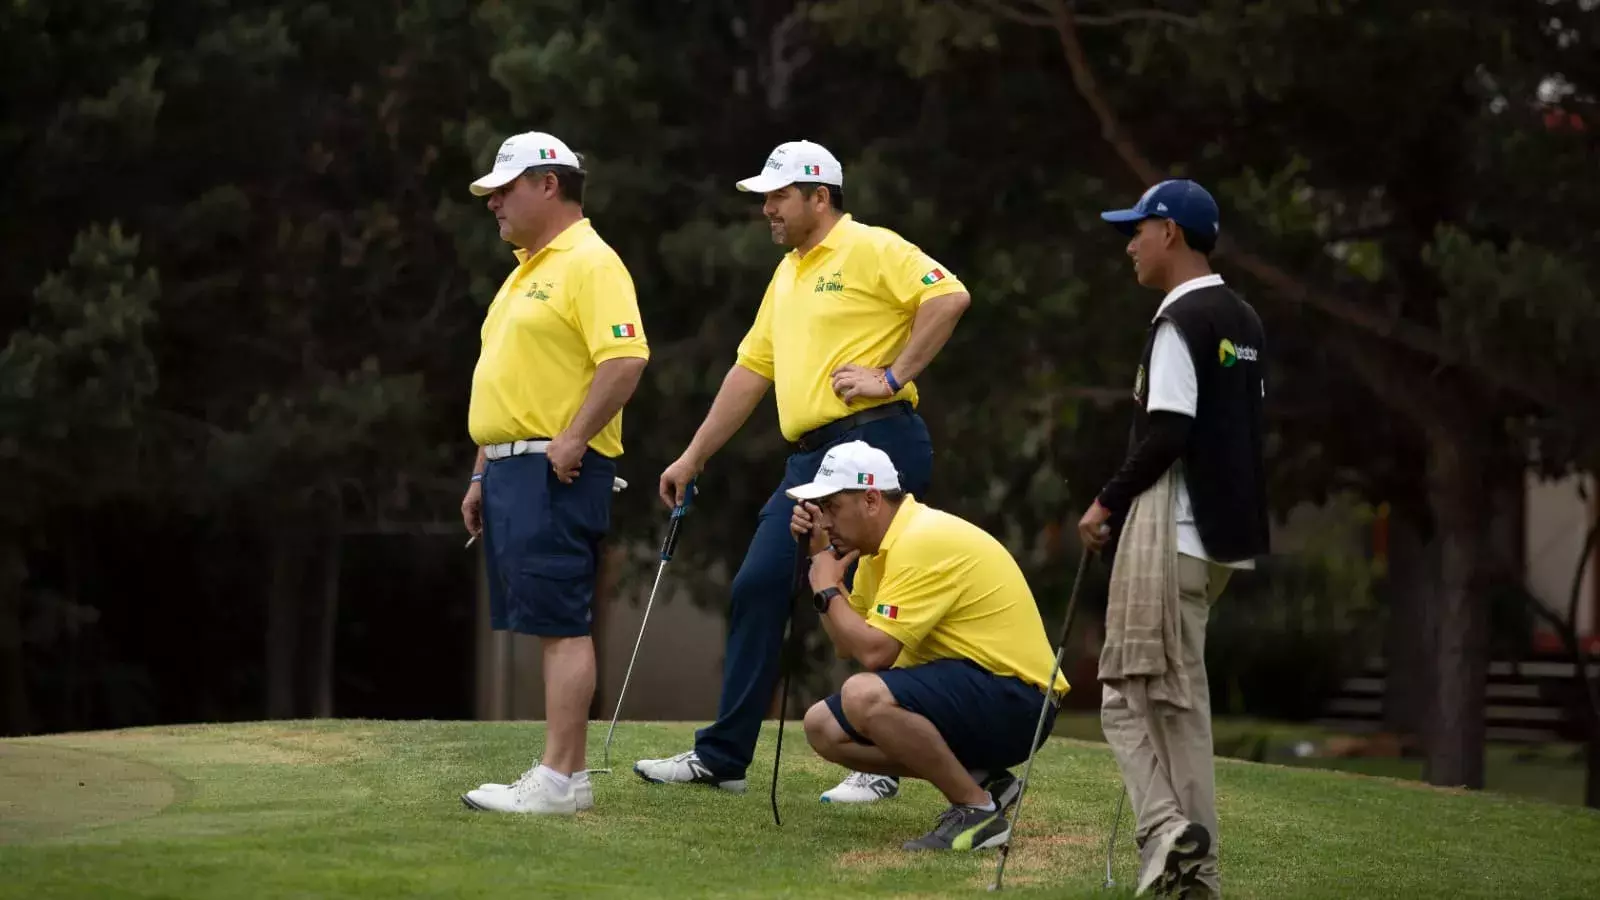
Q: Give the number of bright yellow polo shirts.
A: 3